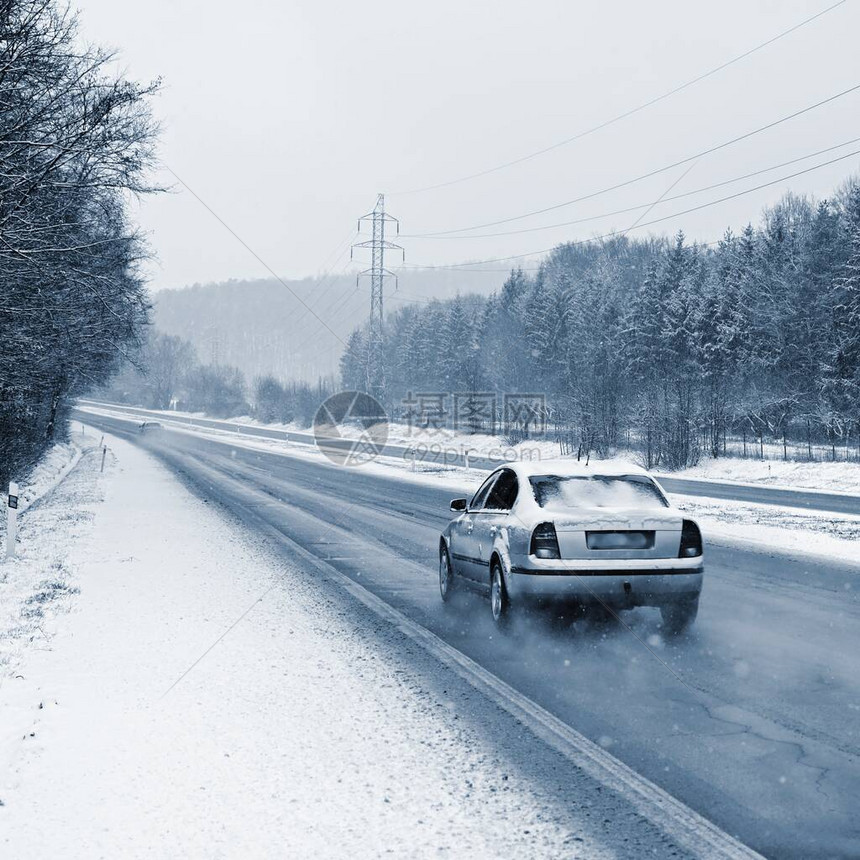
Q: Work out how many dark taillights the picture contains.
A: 2